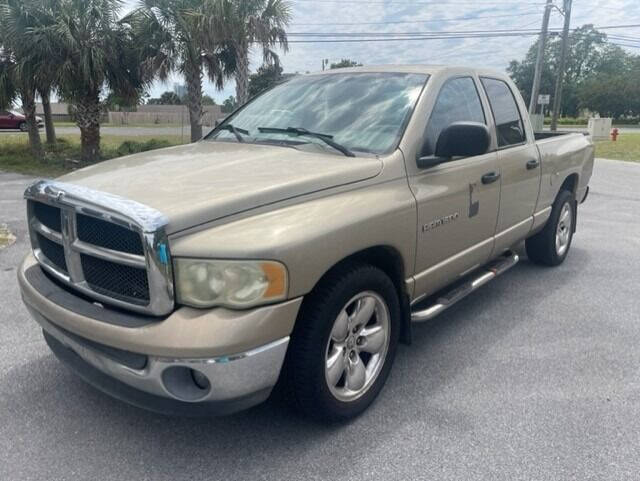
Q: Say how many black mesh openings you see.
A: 4